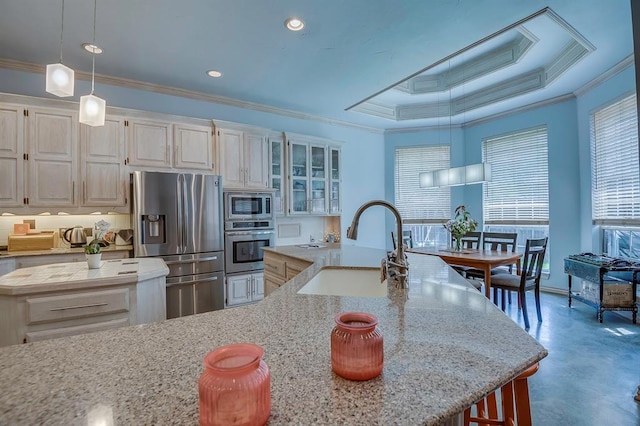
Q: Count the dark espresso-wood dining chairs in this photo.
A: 4